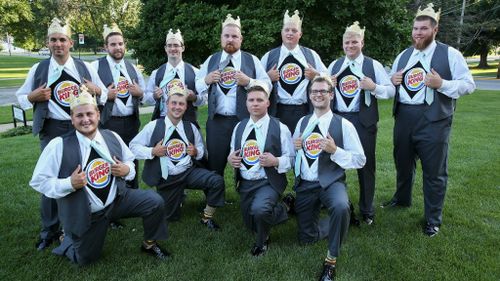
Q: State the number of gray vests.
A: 11